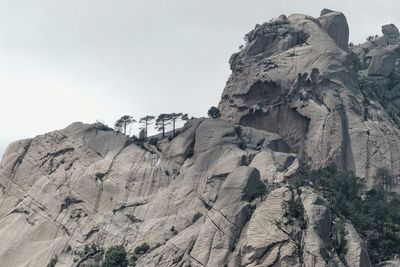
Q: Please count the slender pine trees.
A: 4